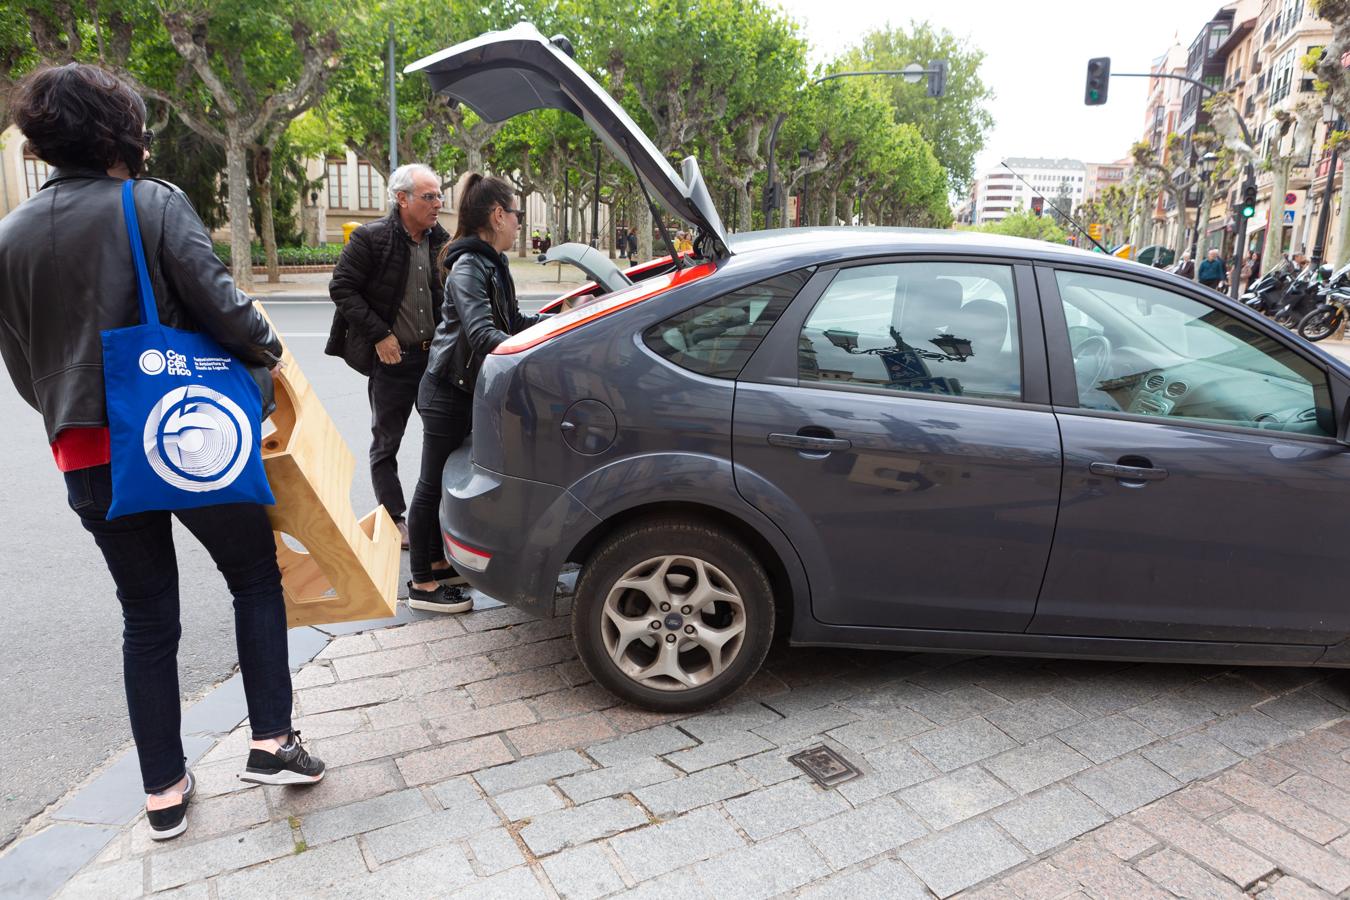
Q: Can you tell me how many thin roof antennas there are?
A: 1